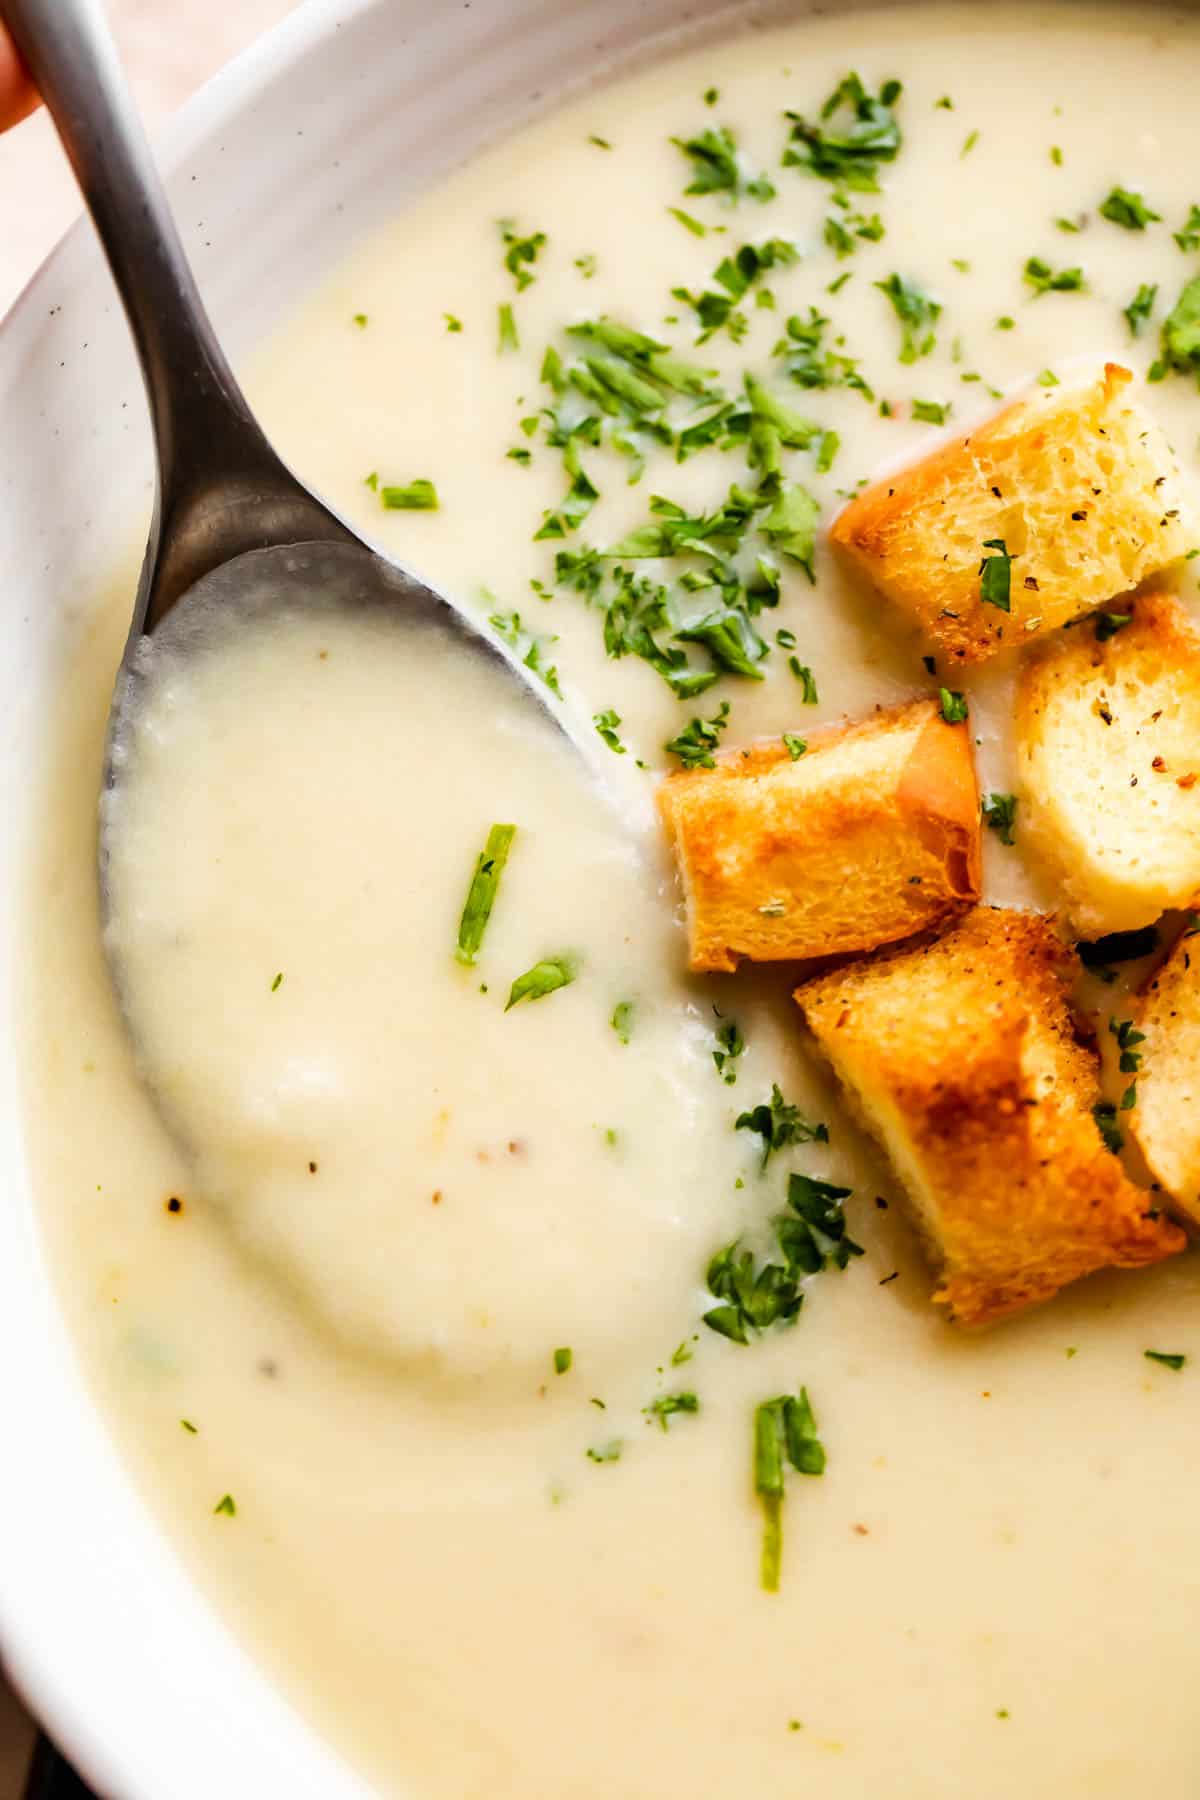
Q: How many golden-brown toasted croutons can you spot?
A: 5